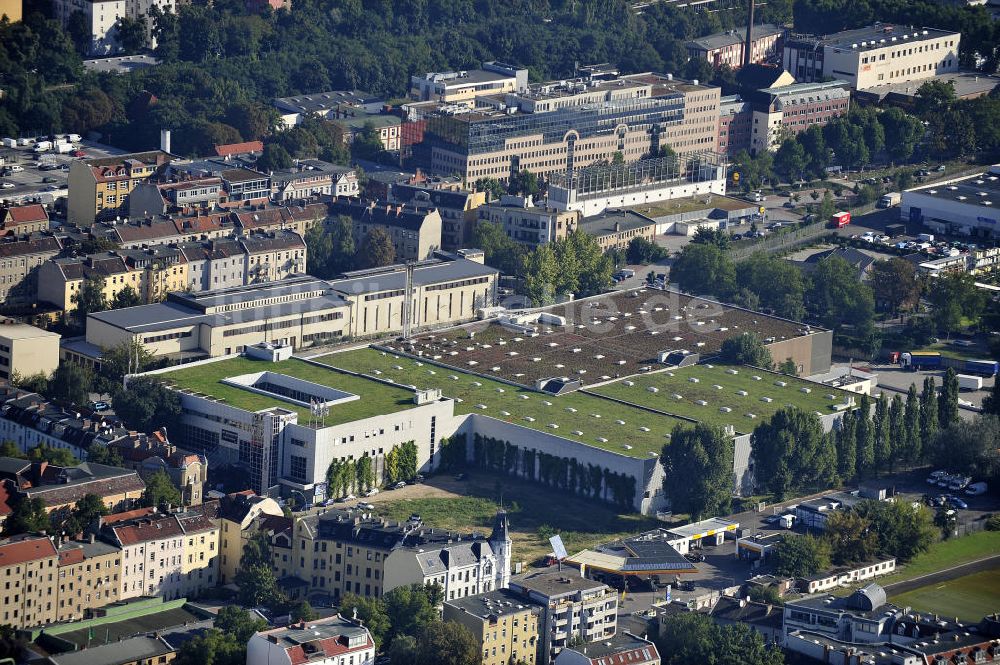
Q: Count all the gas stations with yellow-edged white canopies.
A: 1